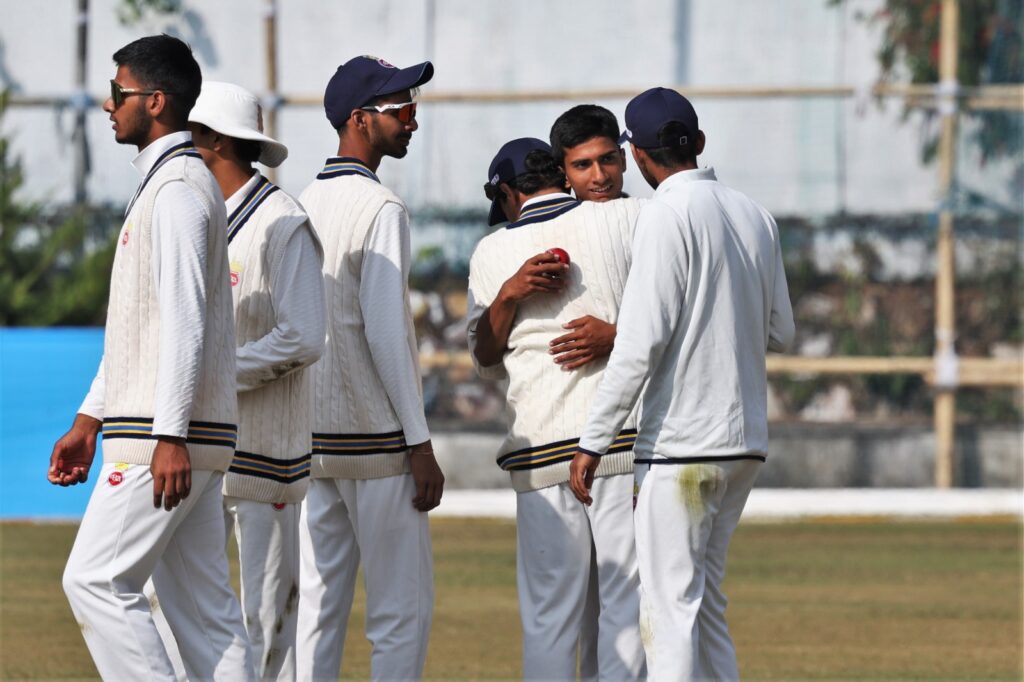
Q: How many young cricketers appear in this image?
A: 6